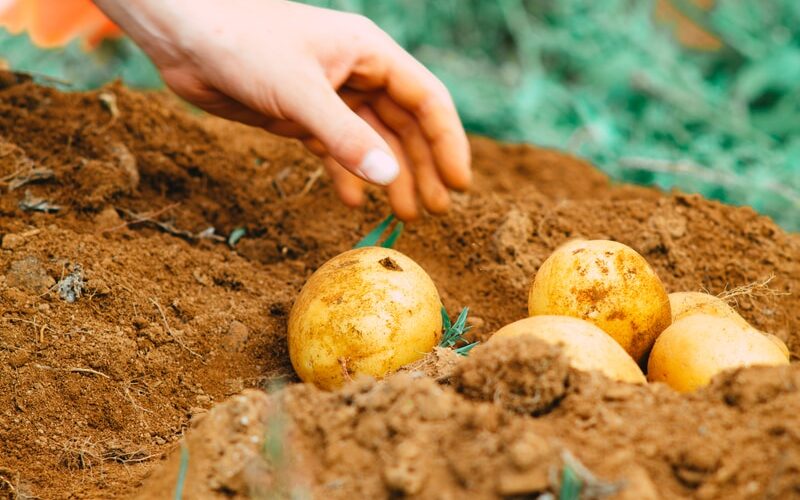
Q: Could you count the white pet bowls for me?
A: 0